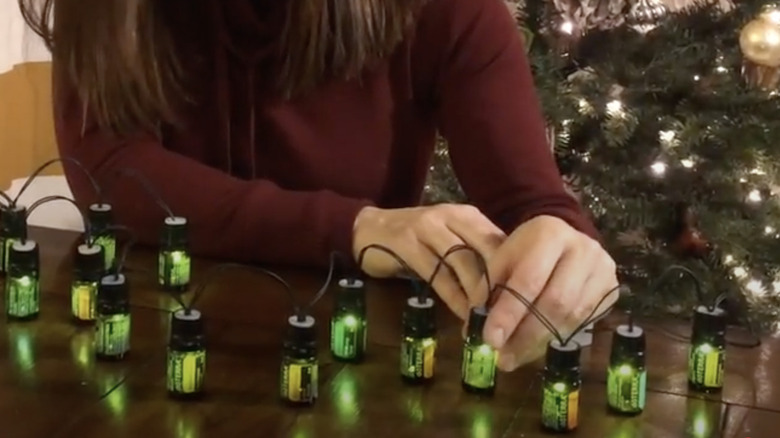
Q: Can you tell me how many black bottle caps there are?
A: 14